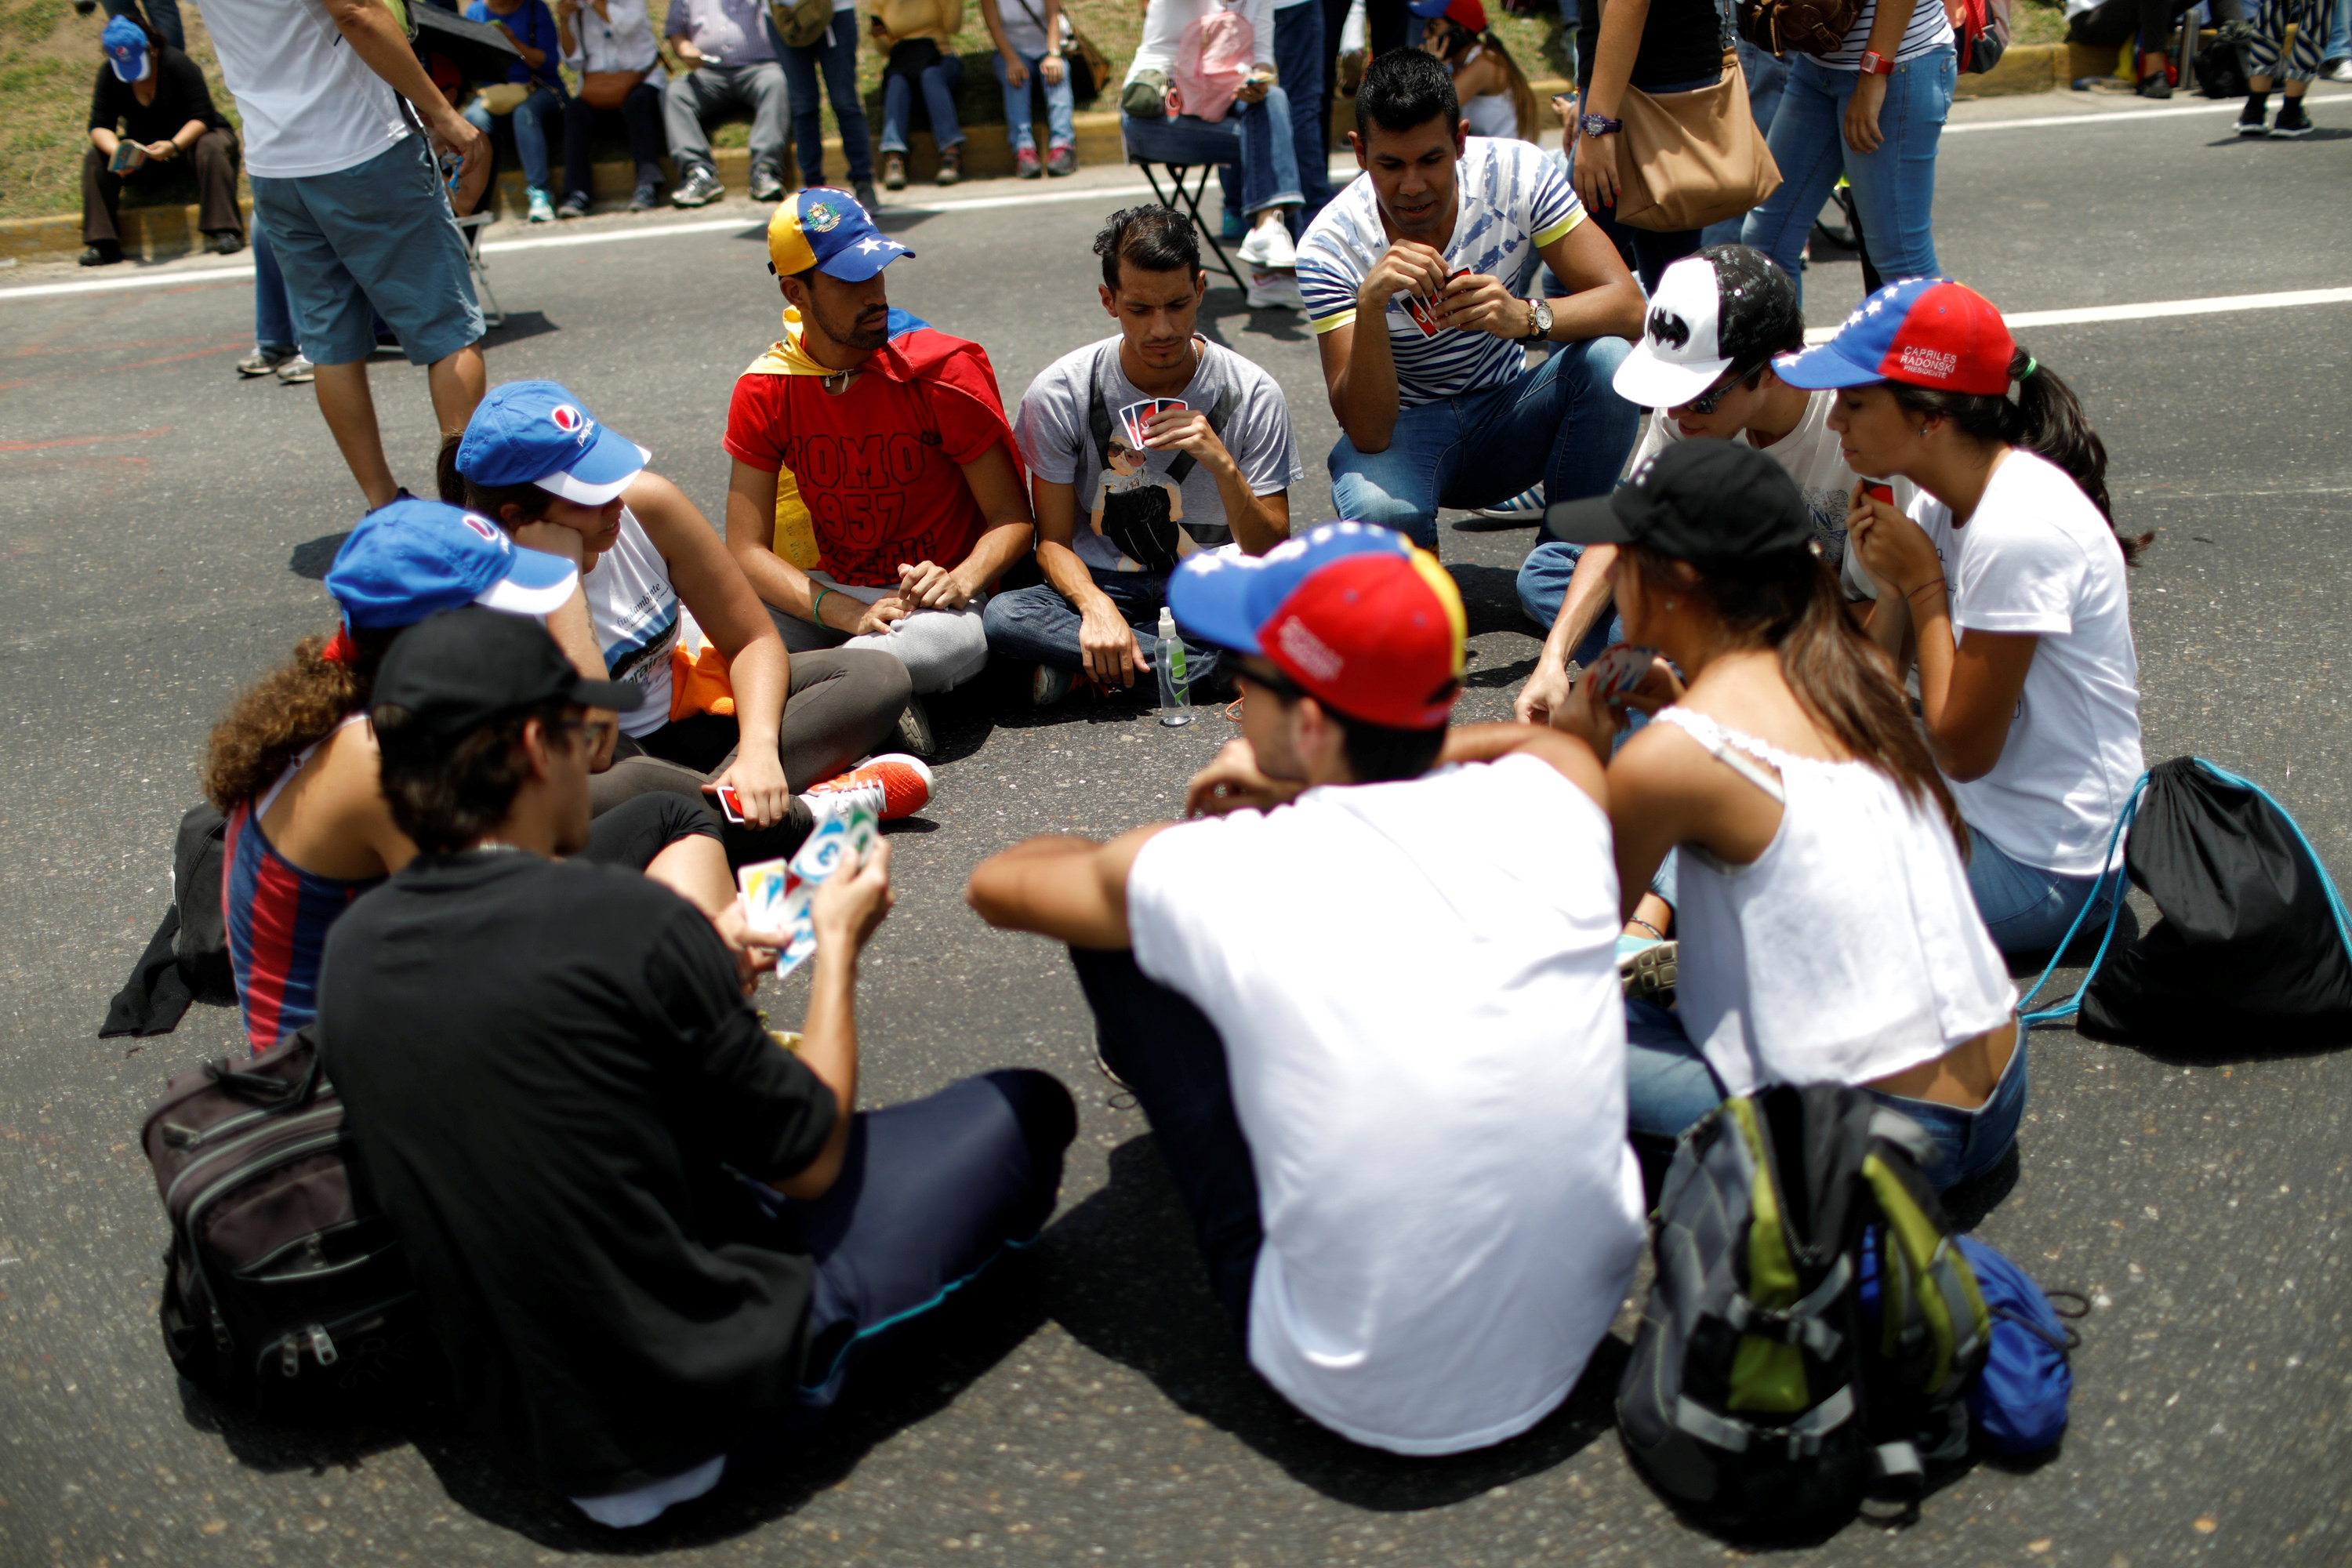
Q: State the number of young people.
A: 10